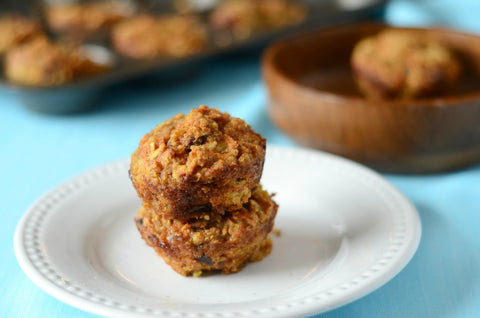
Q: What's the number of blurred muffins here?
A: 6